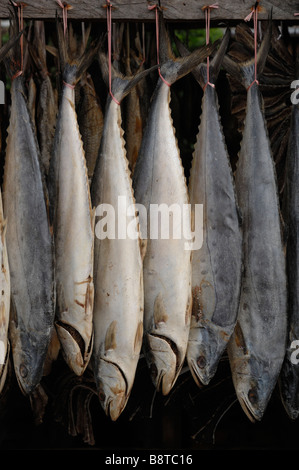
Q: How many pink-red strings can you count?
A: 6